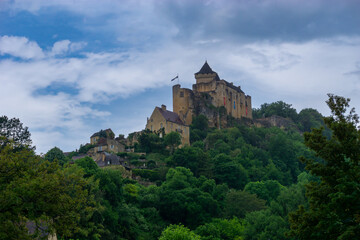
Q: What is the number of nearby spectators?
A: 0